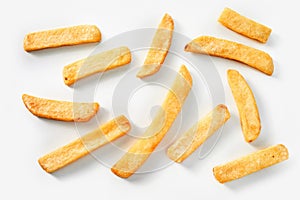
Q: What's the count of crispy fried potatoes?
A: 11